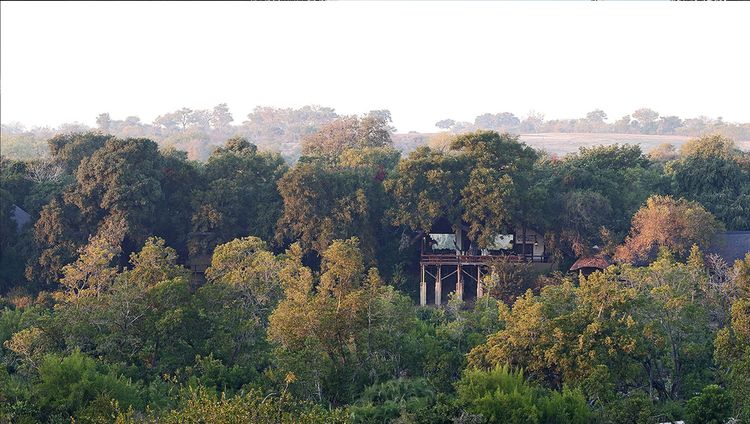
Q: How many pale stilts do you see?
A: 4